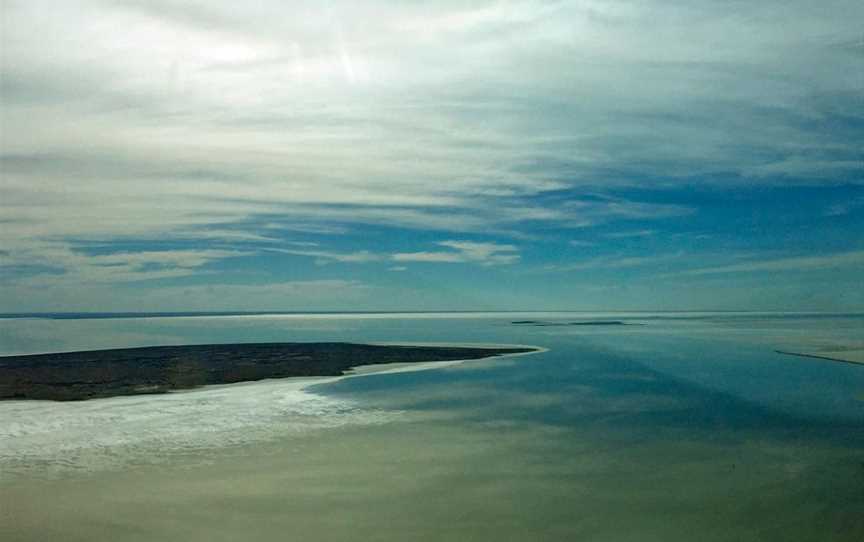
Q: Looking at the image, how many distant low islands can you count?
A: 2